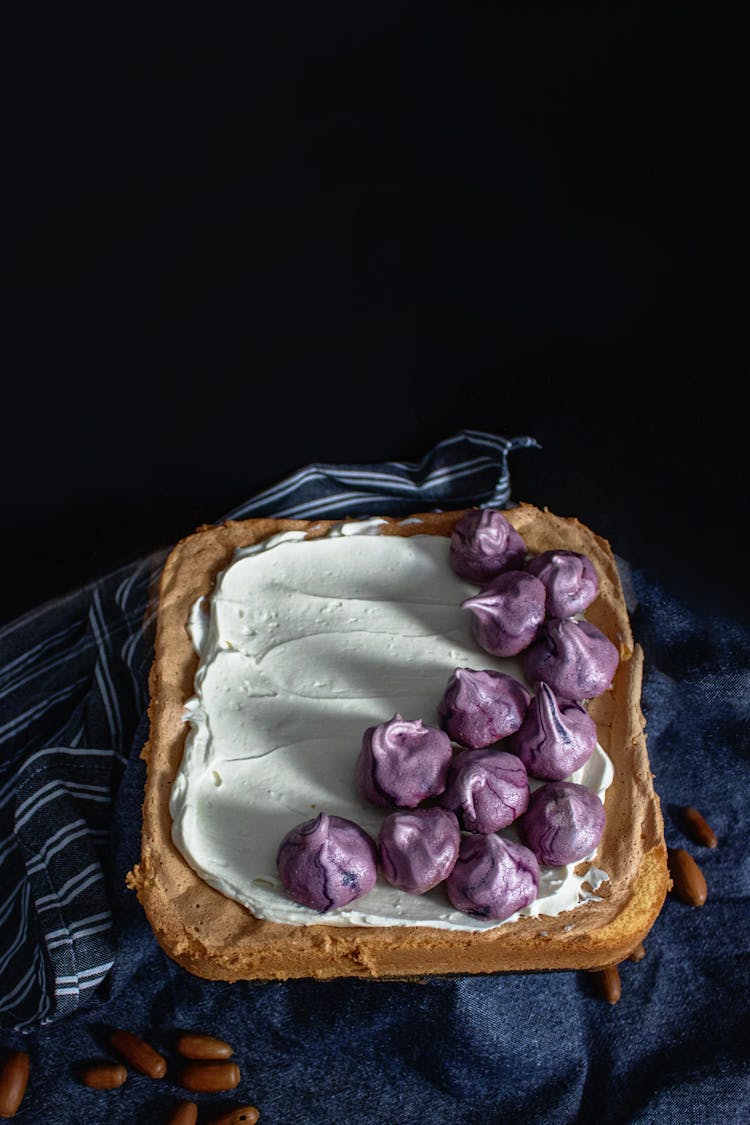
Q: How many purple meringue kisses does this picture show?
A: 12